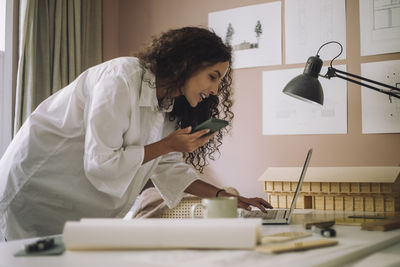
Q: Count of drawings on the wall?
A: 5